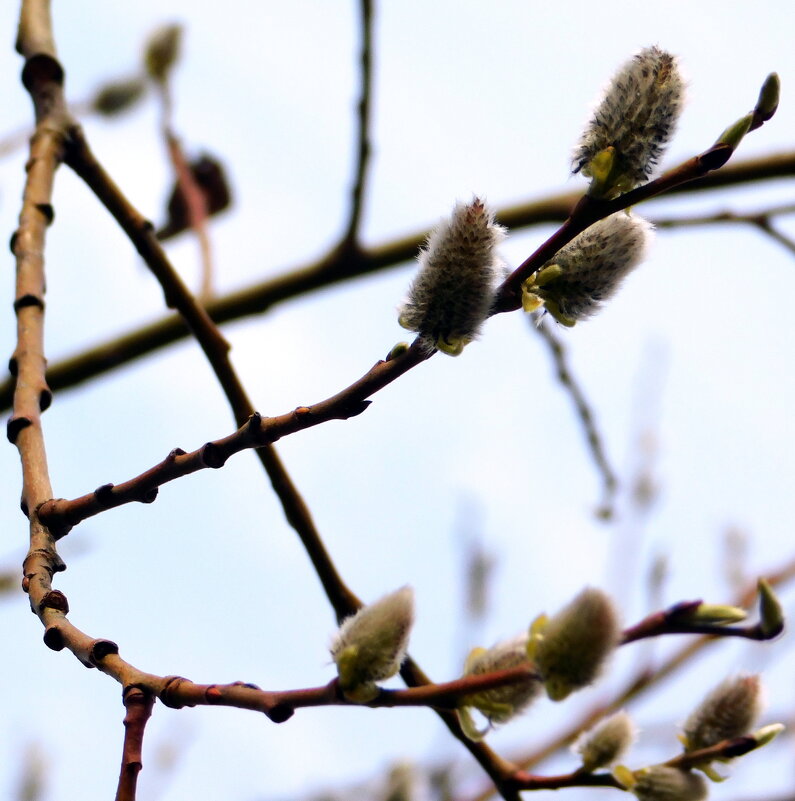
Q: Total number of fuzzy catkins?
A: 9